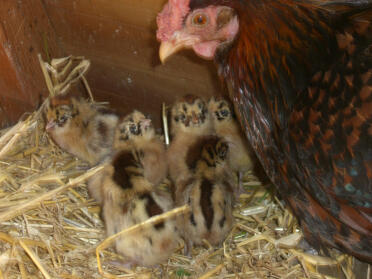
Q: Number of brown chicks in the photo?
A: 6